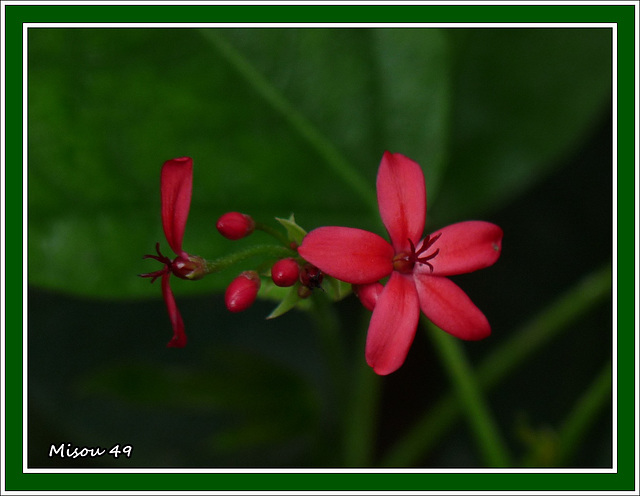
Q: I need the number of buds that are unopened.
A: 4